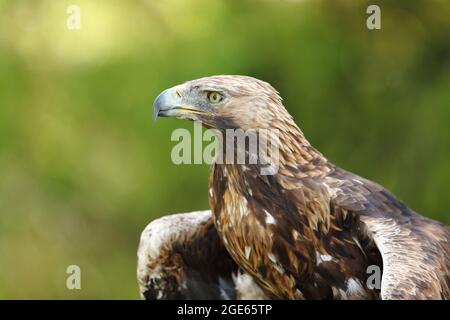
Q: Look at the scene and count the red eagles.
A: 0